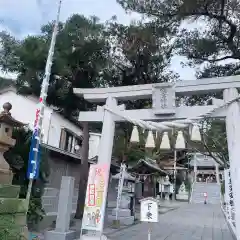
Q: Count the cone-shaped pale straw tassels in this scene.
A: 5